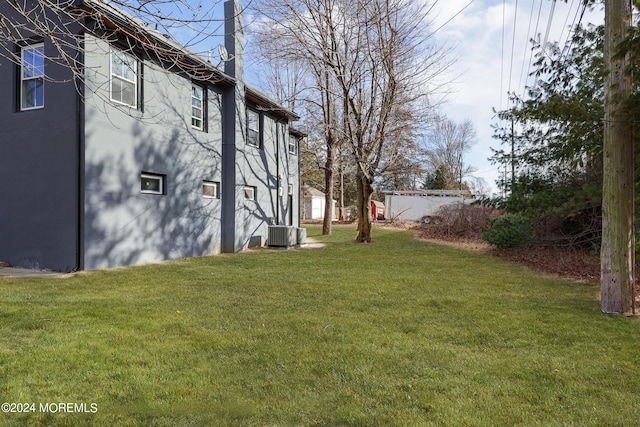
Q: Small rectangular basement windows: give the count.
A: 3